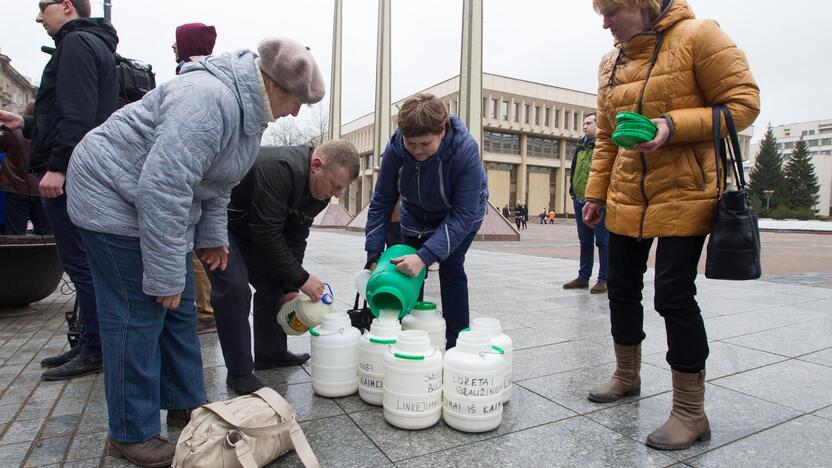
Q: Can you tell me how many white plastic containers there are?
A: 6